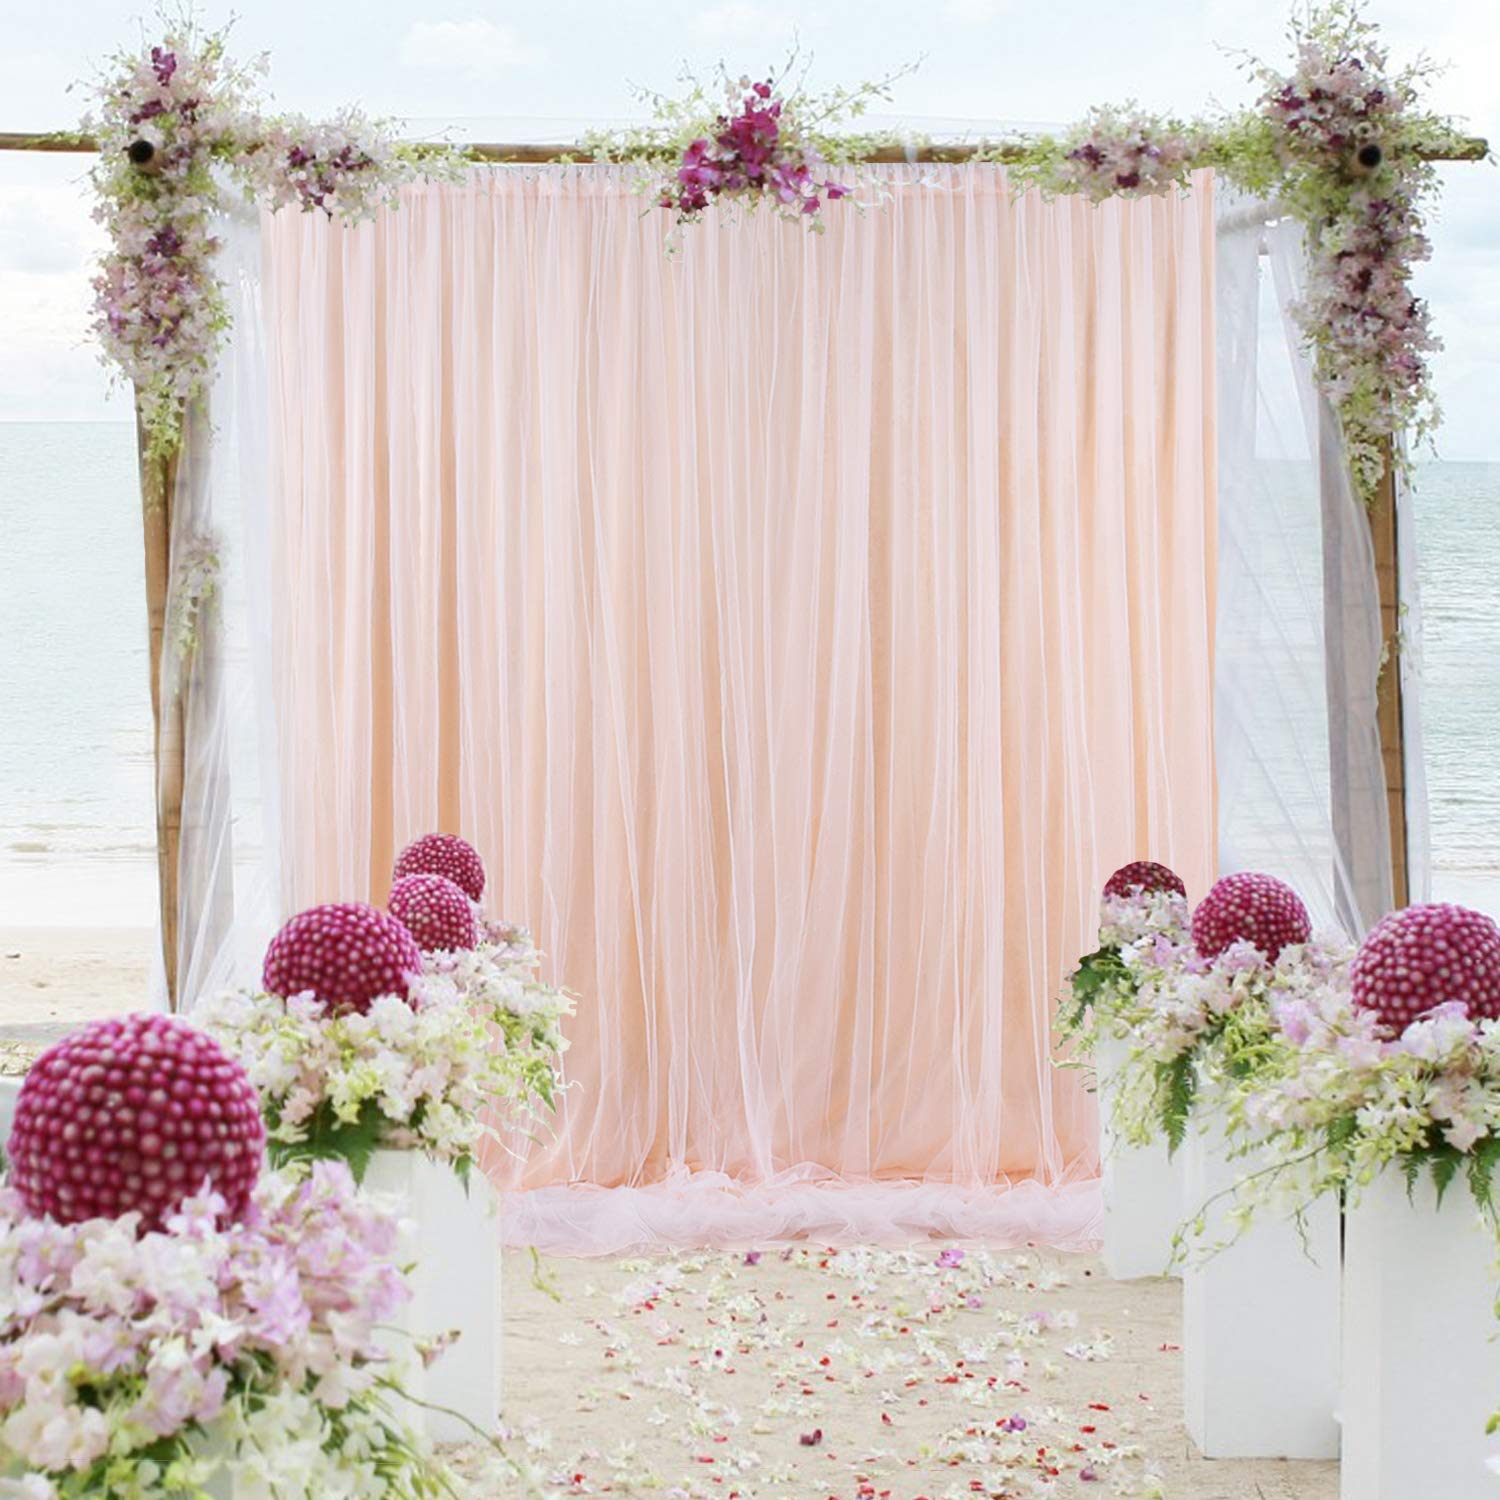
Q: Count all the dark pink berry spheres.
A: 7